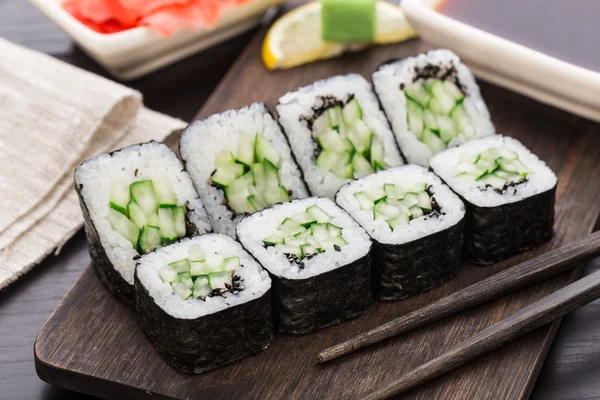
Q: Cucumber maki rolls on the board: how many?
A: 8